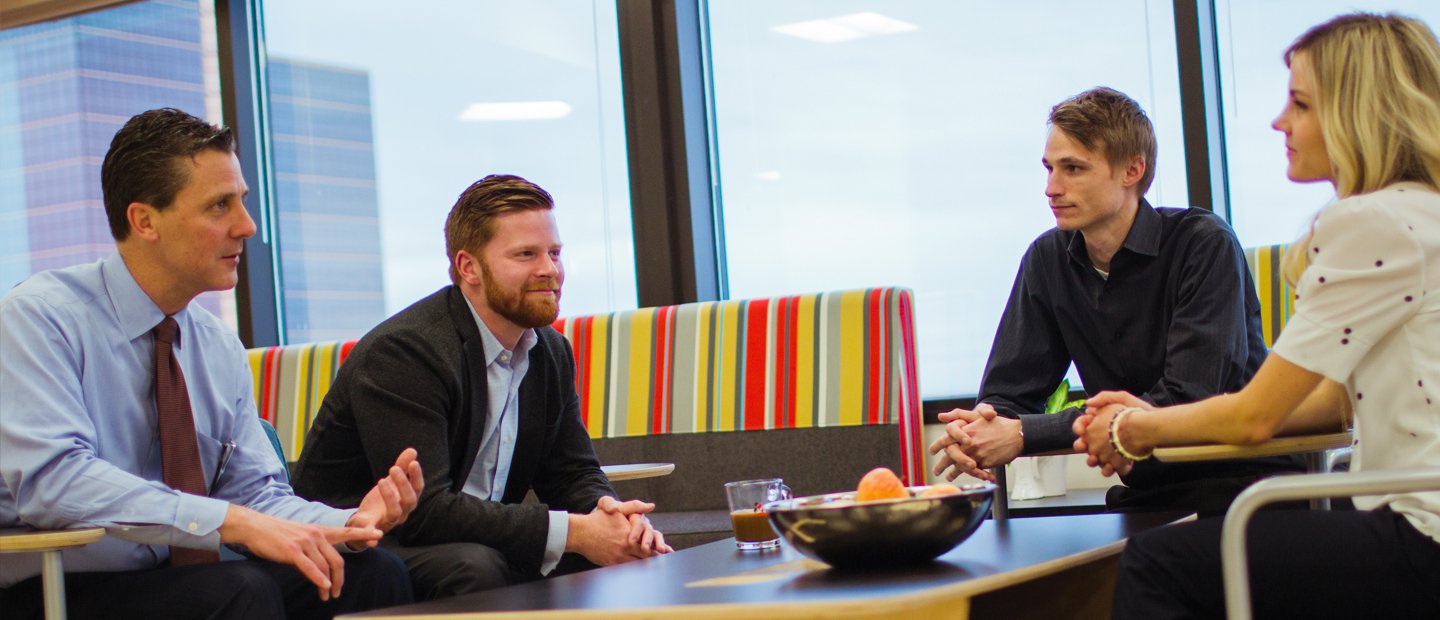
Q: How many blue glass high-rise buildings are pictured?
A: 2